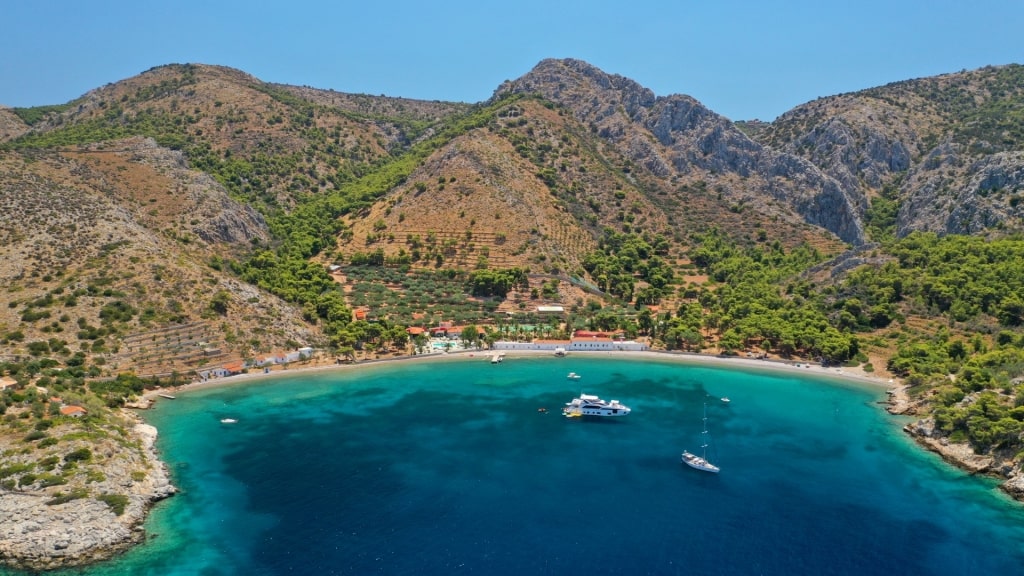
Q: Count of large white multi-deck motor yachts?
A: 1